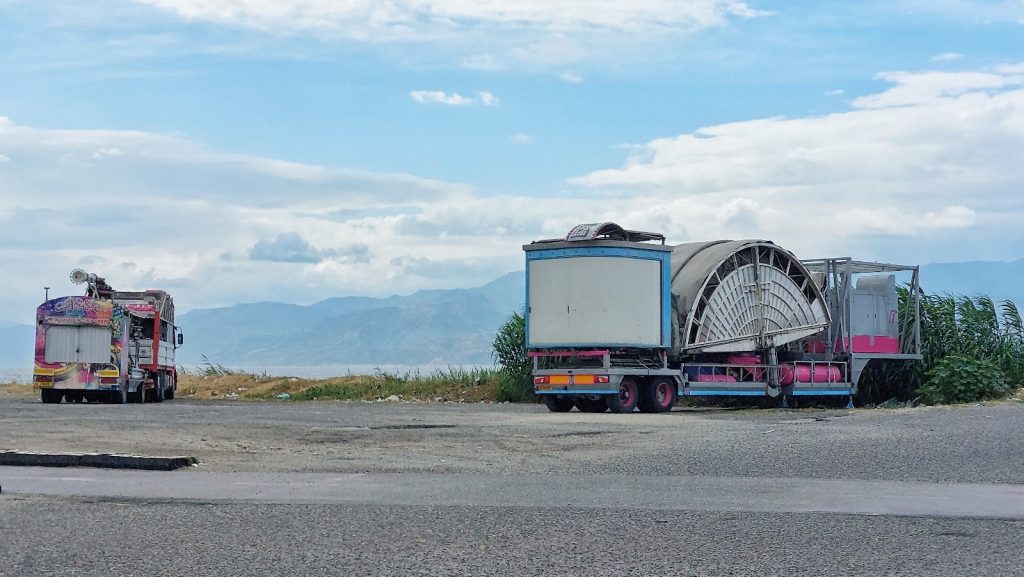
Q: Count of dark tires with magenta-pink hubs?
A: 2